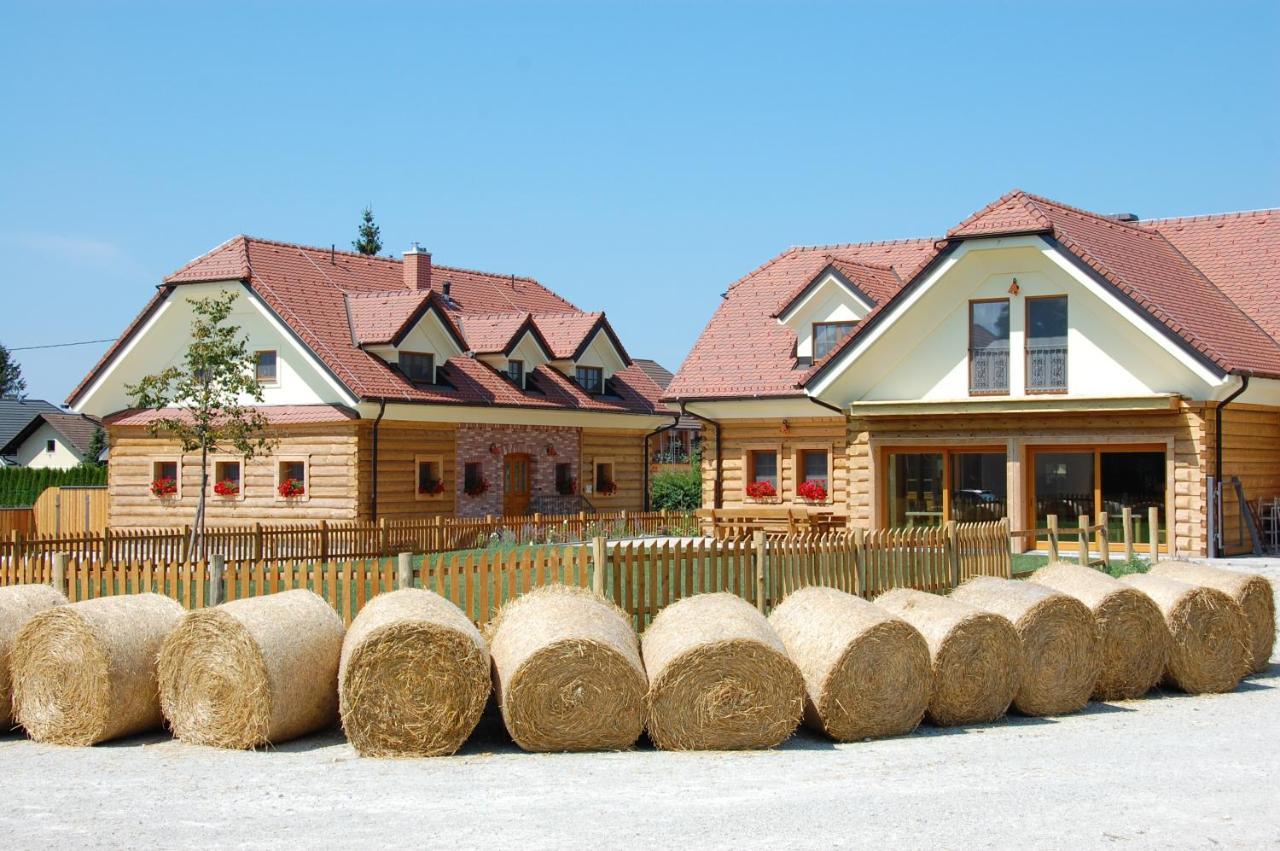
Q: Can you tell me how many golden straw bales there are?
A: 12